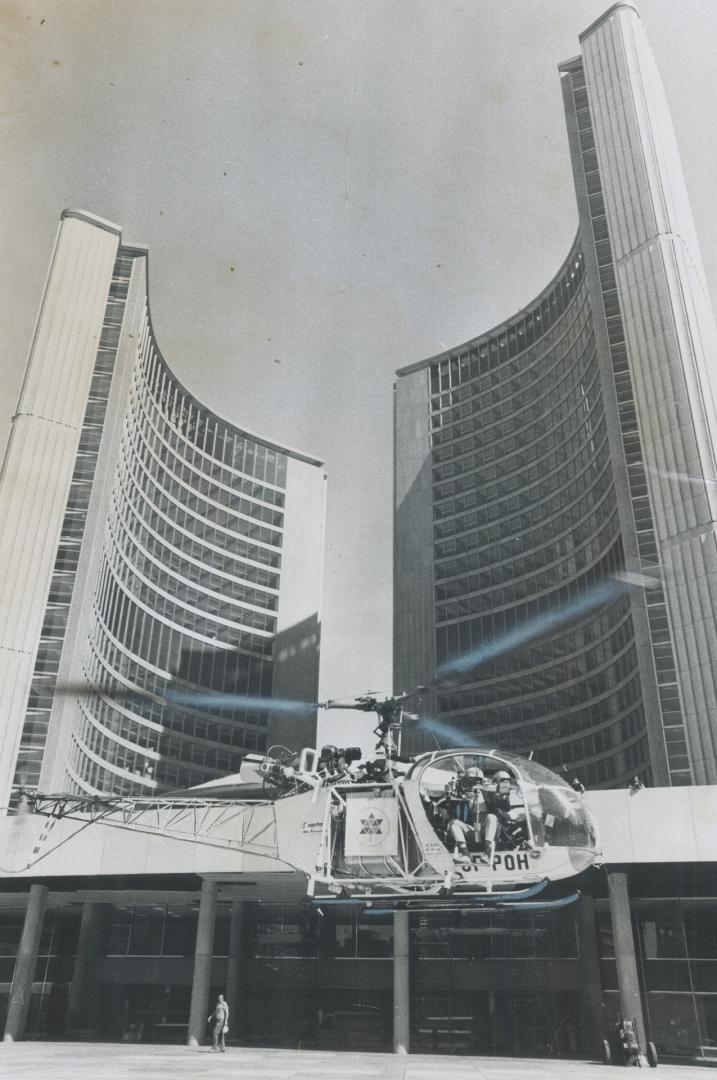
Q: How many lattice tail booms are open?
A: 1